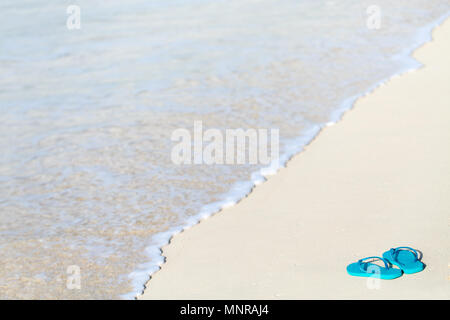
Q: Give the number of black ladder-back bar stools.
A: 0